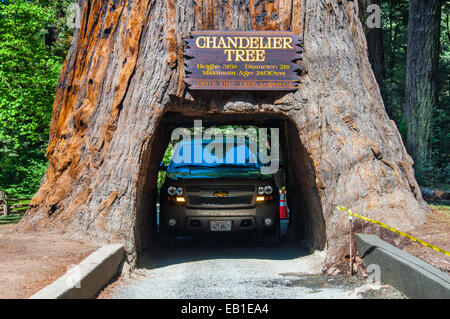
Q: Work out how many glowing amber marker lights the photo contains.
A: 2